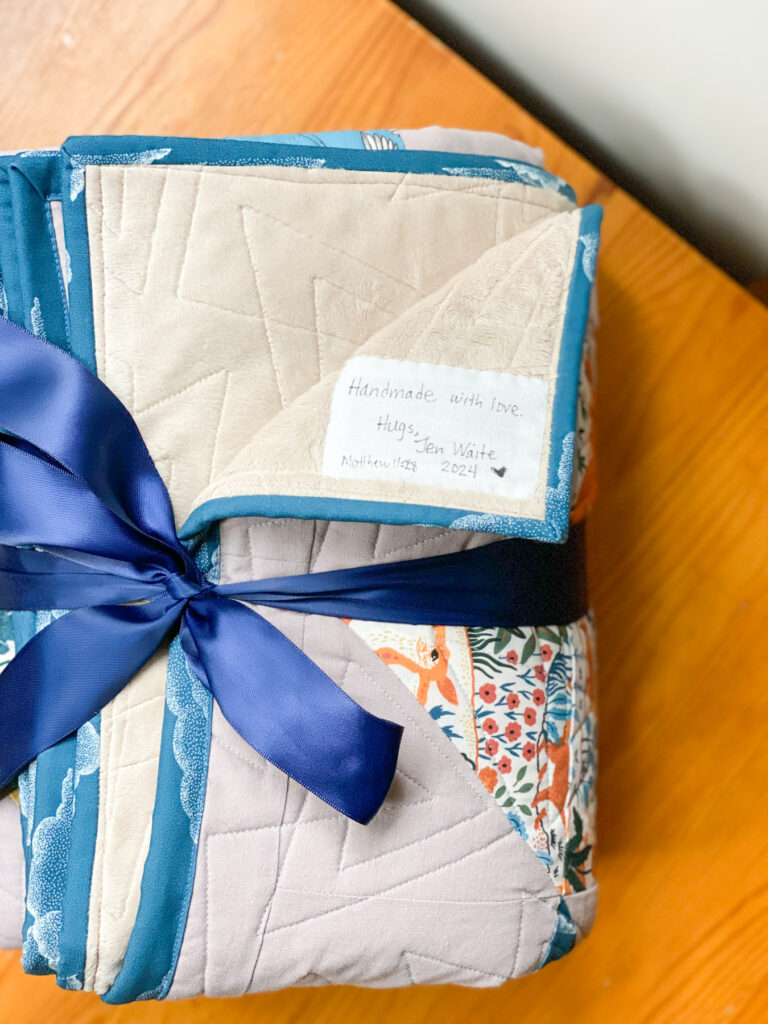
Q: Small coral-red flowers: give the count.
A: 12